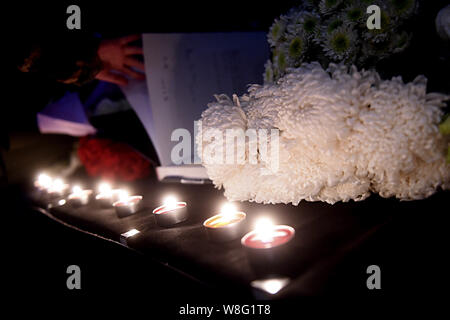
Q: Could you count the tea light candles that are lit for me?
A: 8